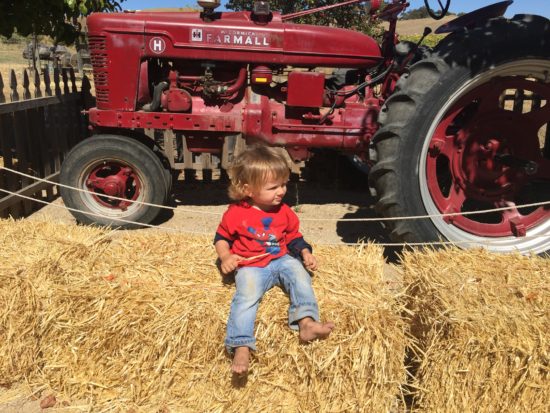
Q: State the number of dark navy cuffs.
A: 2